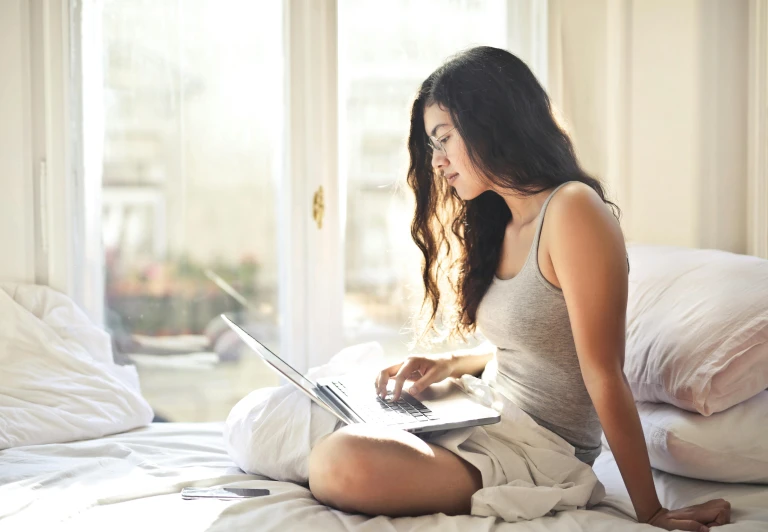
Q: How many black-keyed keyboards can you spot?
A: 1